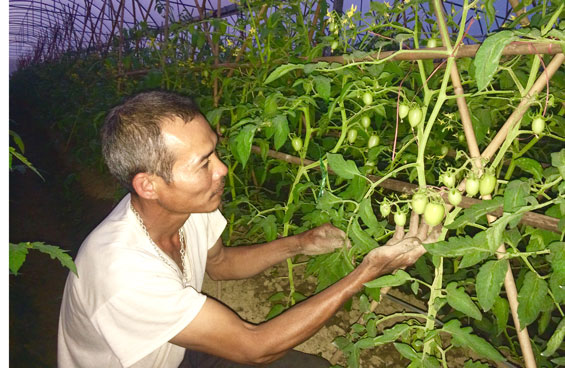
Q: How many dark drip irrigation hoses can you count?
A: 1